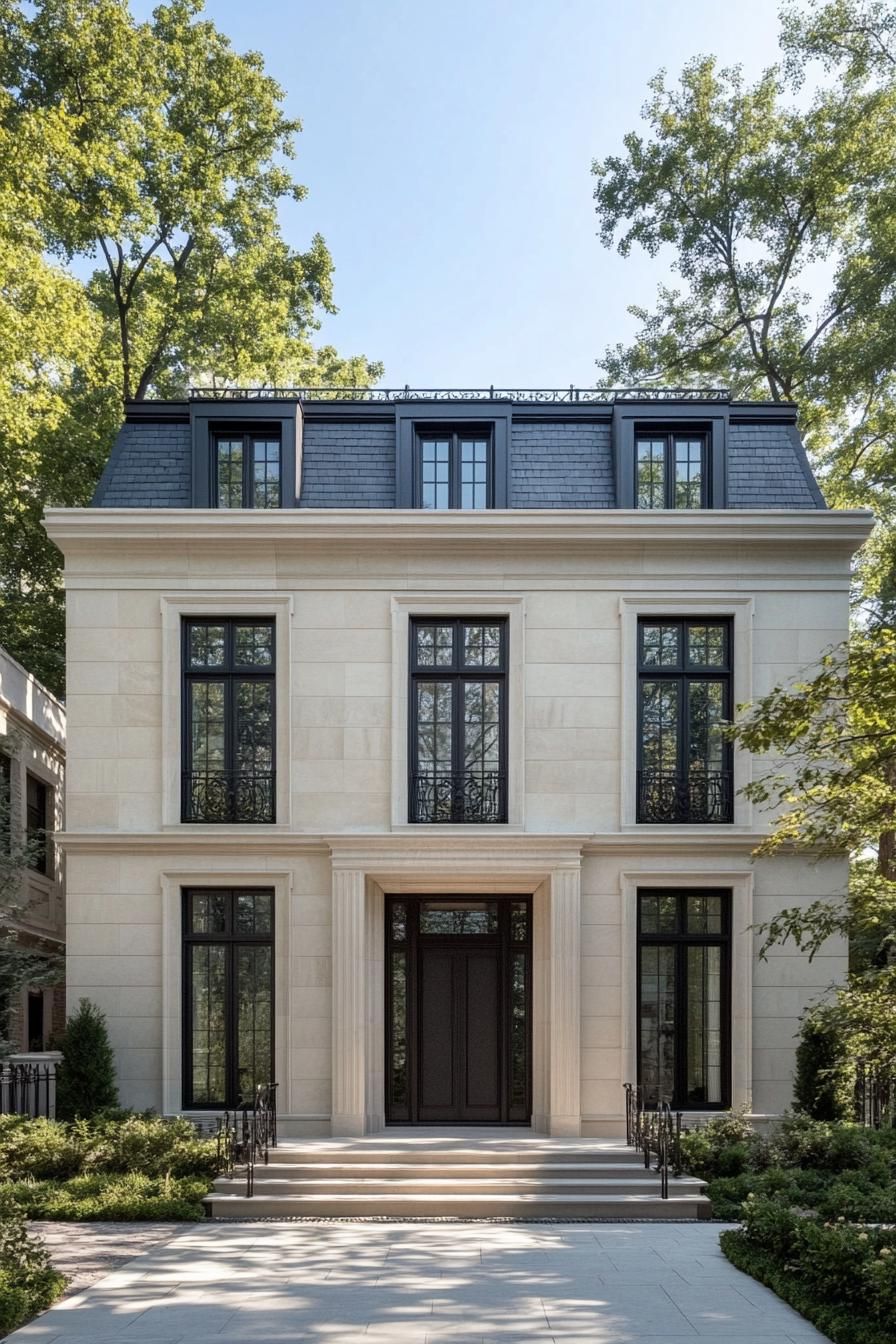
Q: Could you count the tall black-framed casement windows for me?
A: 5